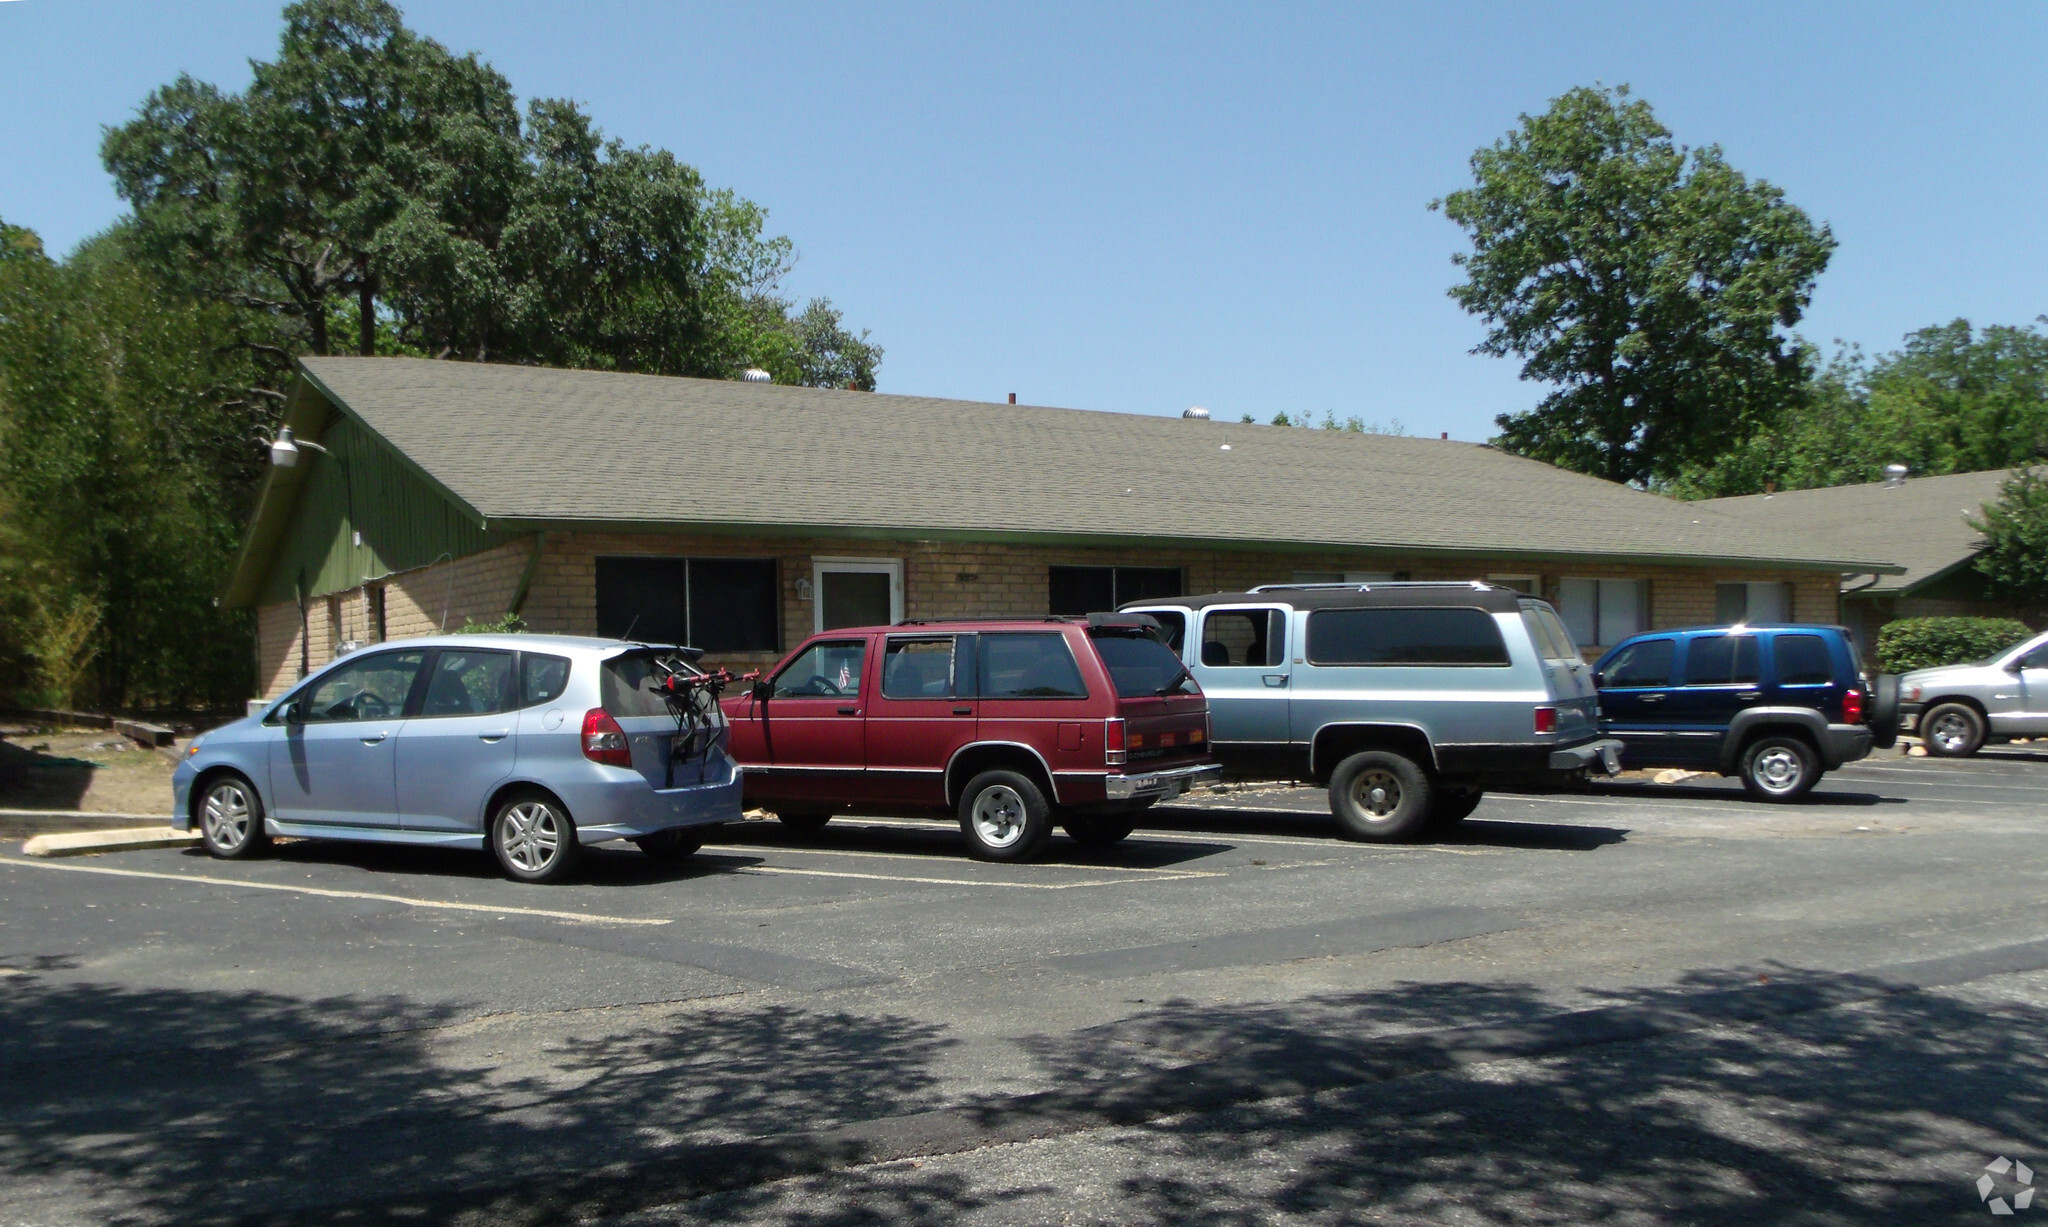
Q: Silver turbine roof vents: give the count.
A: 3